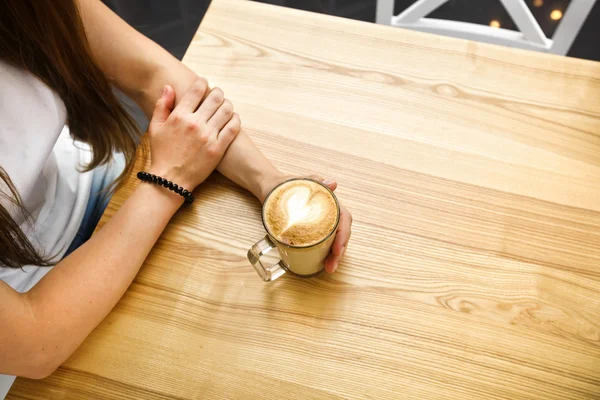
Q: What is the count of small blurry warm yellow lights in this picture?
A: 3